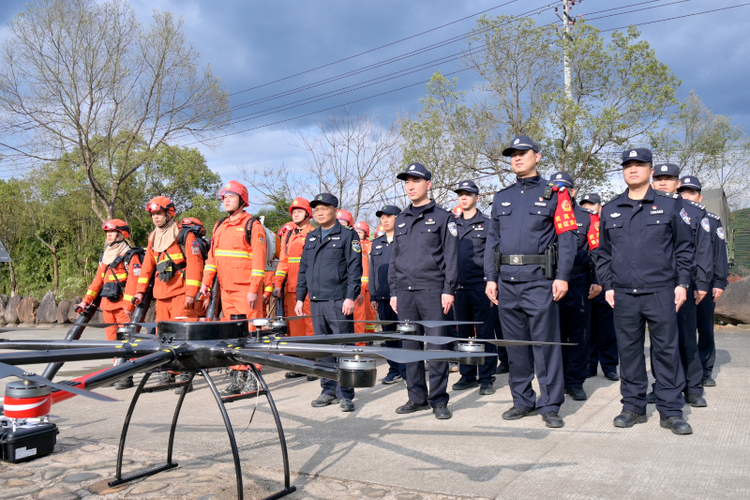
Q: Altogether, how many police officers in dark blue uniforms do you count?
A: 10